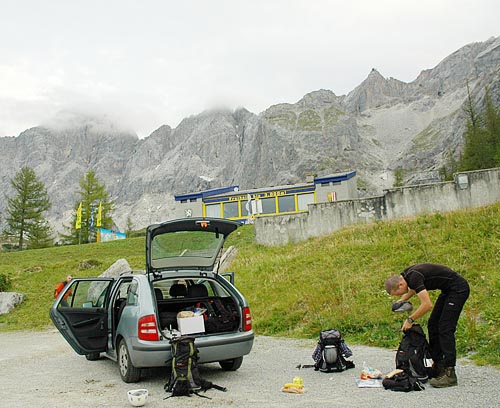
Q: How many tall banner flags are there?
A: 3